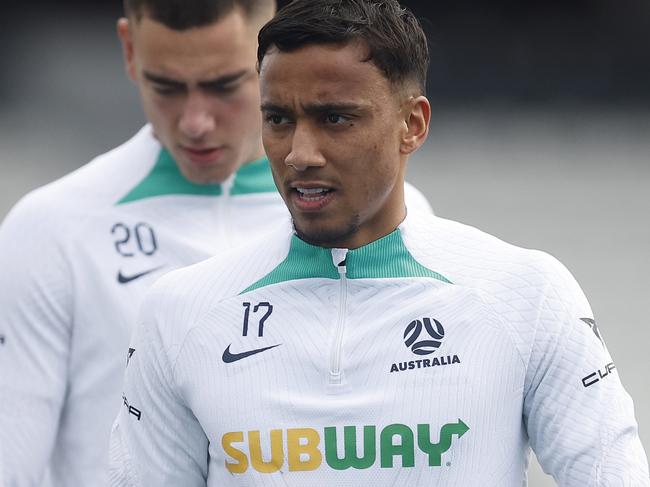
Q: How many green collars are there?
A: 2